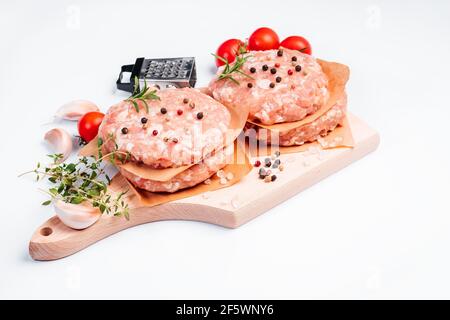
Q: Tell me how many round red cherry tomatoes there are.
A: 4